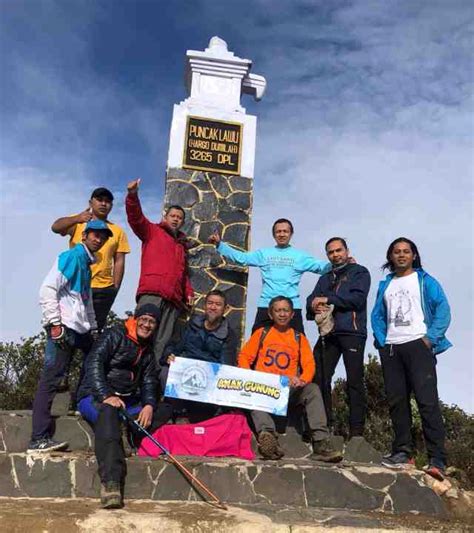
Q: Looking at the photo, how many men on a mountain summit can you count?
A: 9